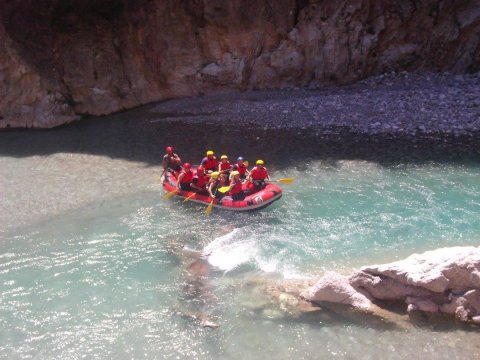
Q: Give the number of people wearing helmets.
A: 9